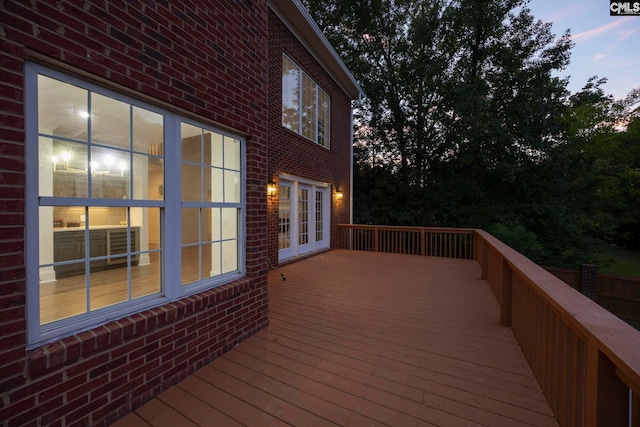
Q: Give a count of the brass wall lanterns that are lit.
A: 2